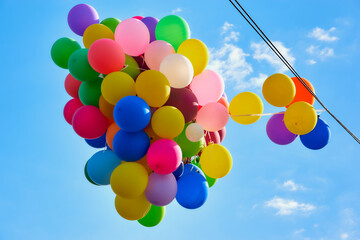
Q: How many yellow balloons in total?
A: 11